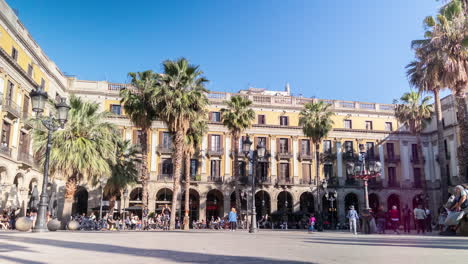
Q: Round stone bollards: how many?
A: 3